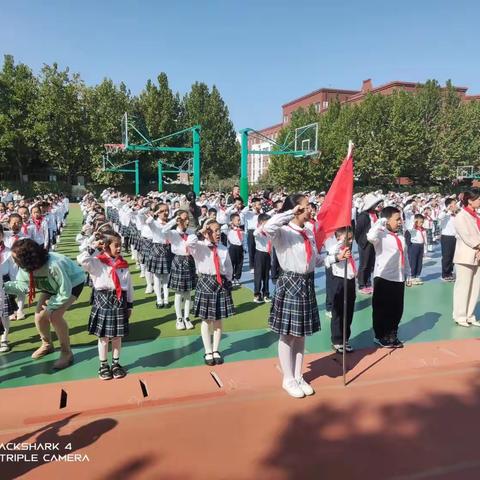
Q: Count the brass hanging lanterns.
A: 0